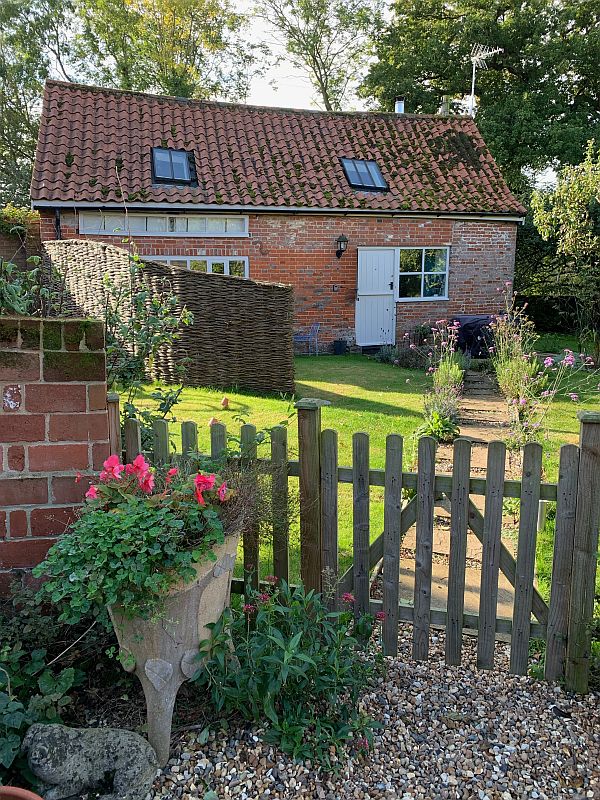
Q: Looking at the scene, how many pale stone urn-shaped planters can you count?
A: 1